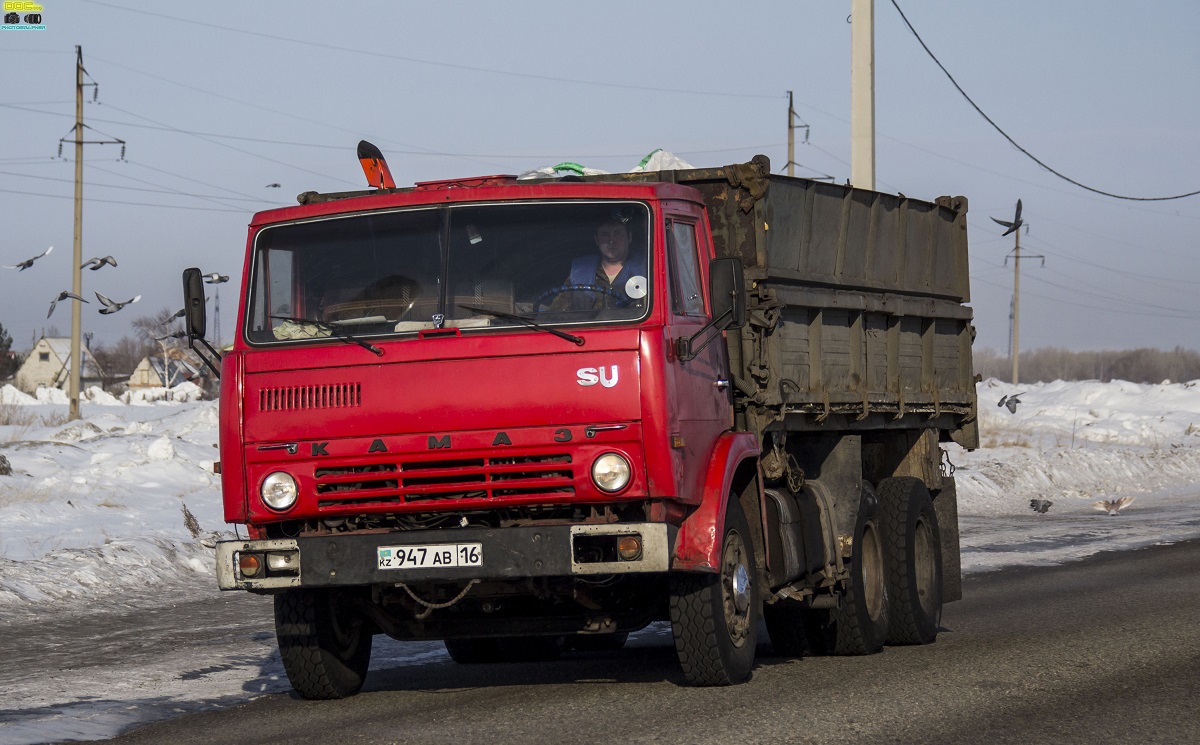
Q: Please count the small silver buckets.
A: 0